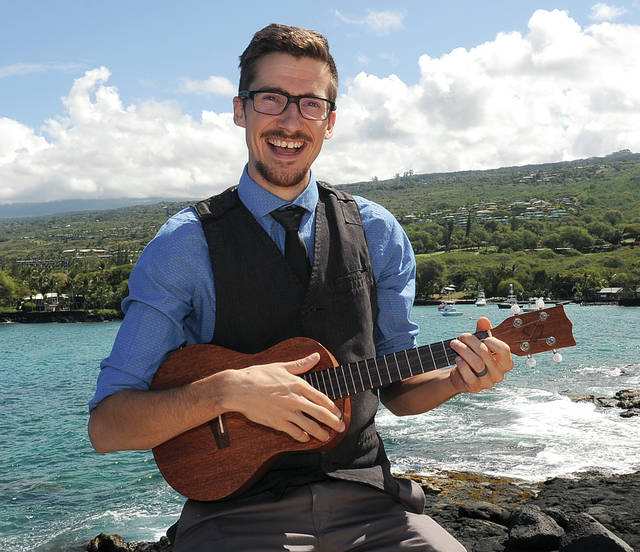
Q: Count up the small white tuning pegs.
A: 4